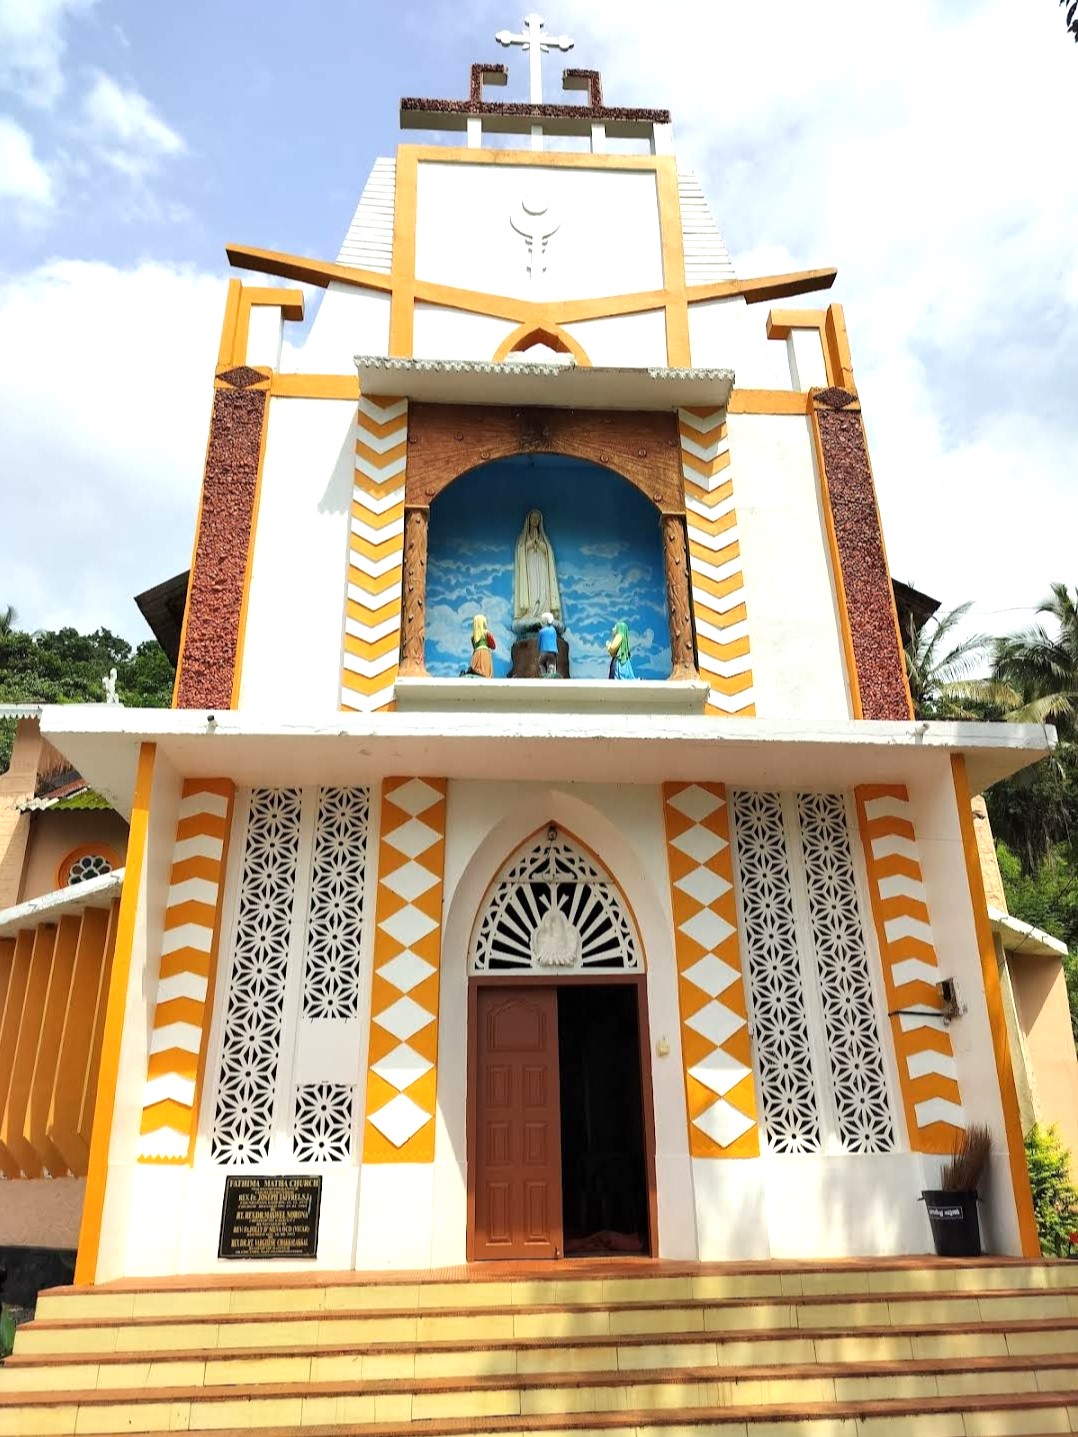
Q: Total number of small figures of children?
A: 3